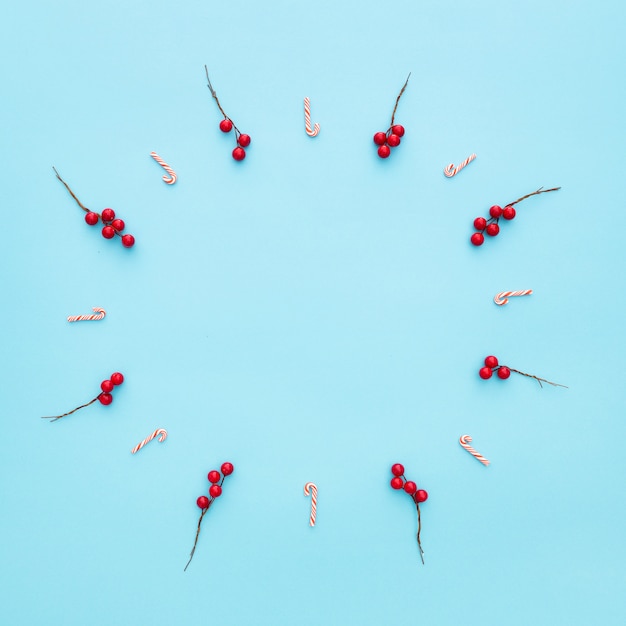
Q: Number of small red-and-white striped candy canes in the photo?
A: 8